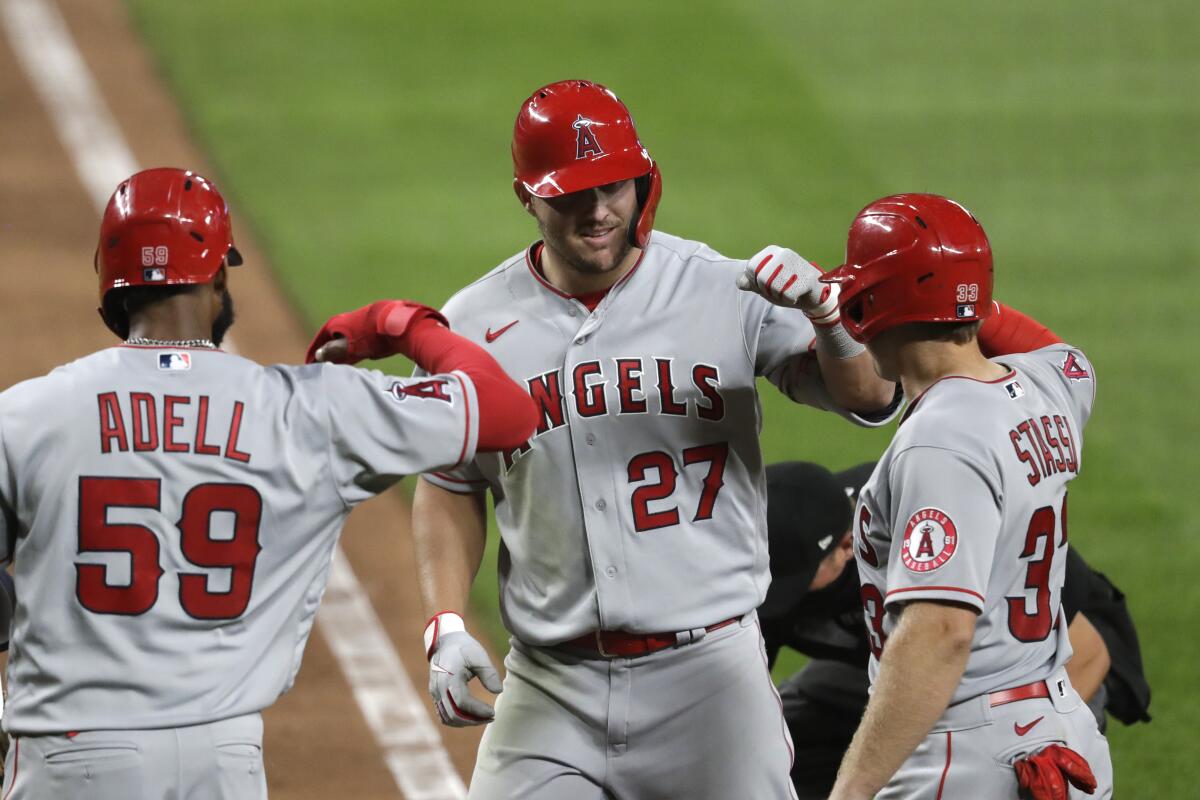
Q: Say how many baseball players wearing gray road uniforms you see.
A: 3